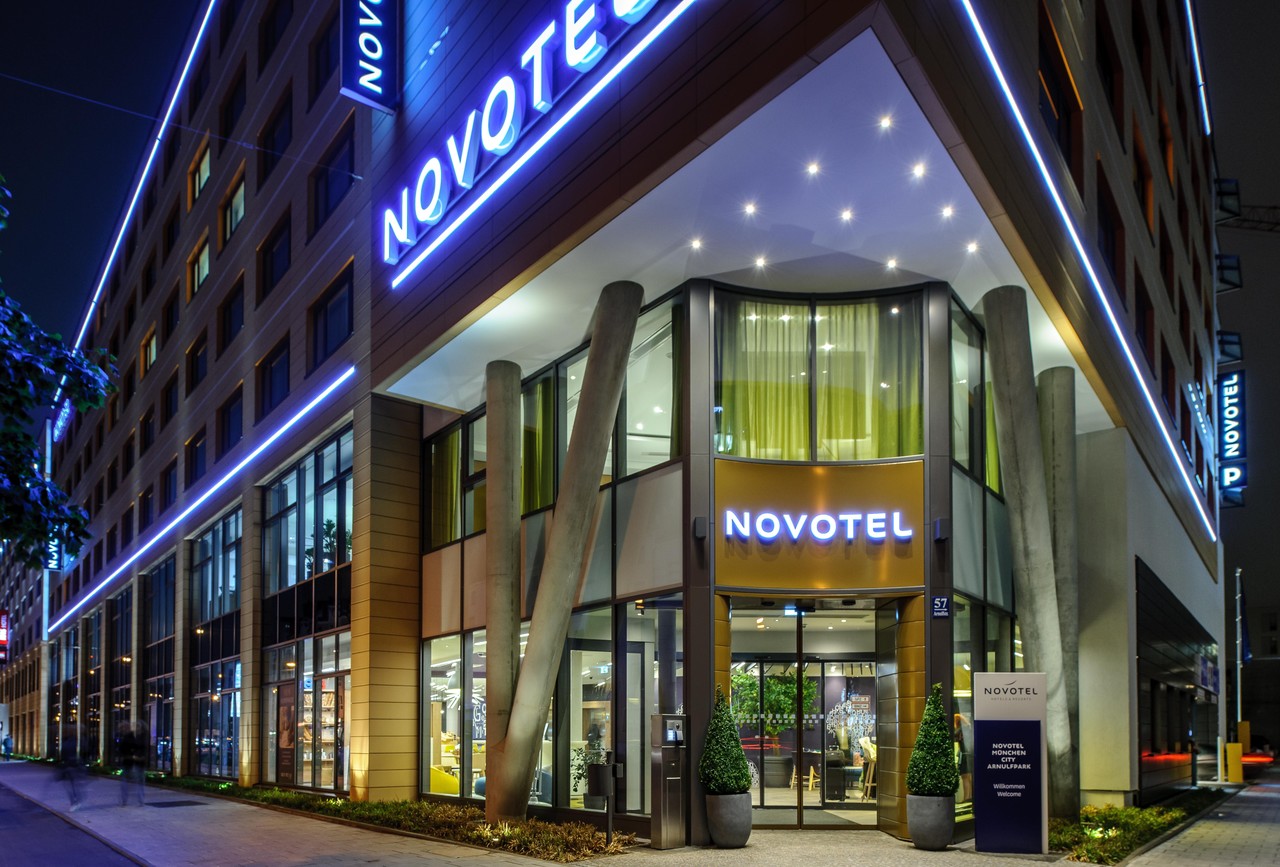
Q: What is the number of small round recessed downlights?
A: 10